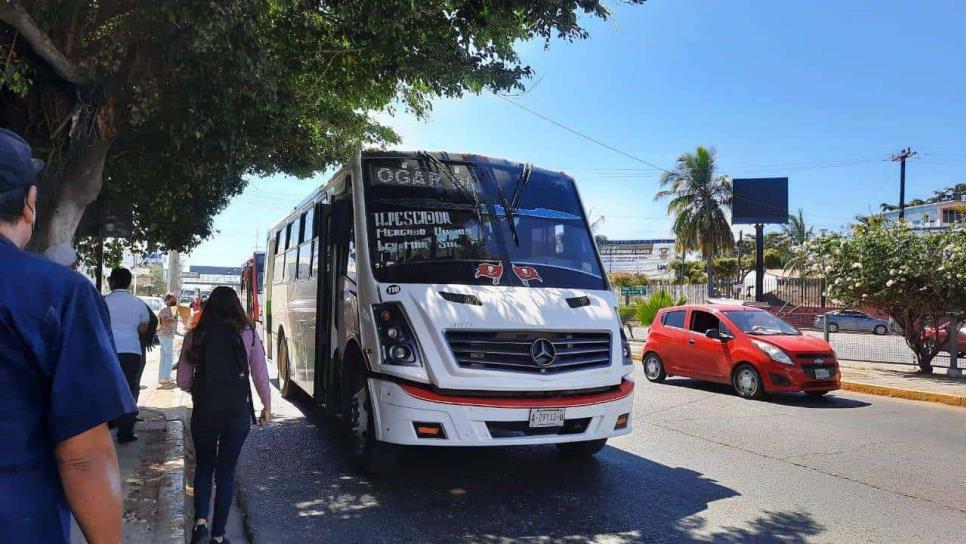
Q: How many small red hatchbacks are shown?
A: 1